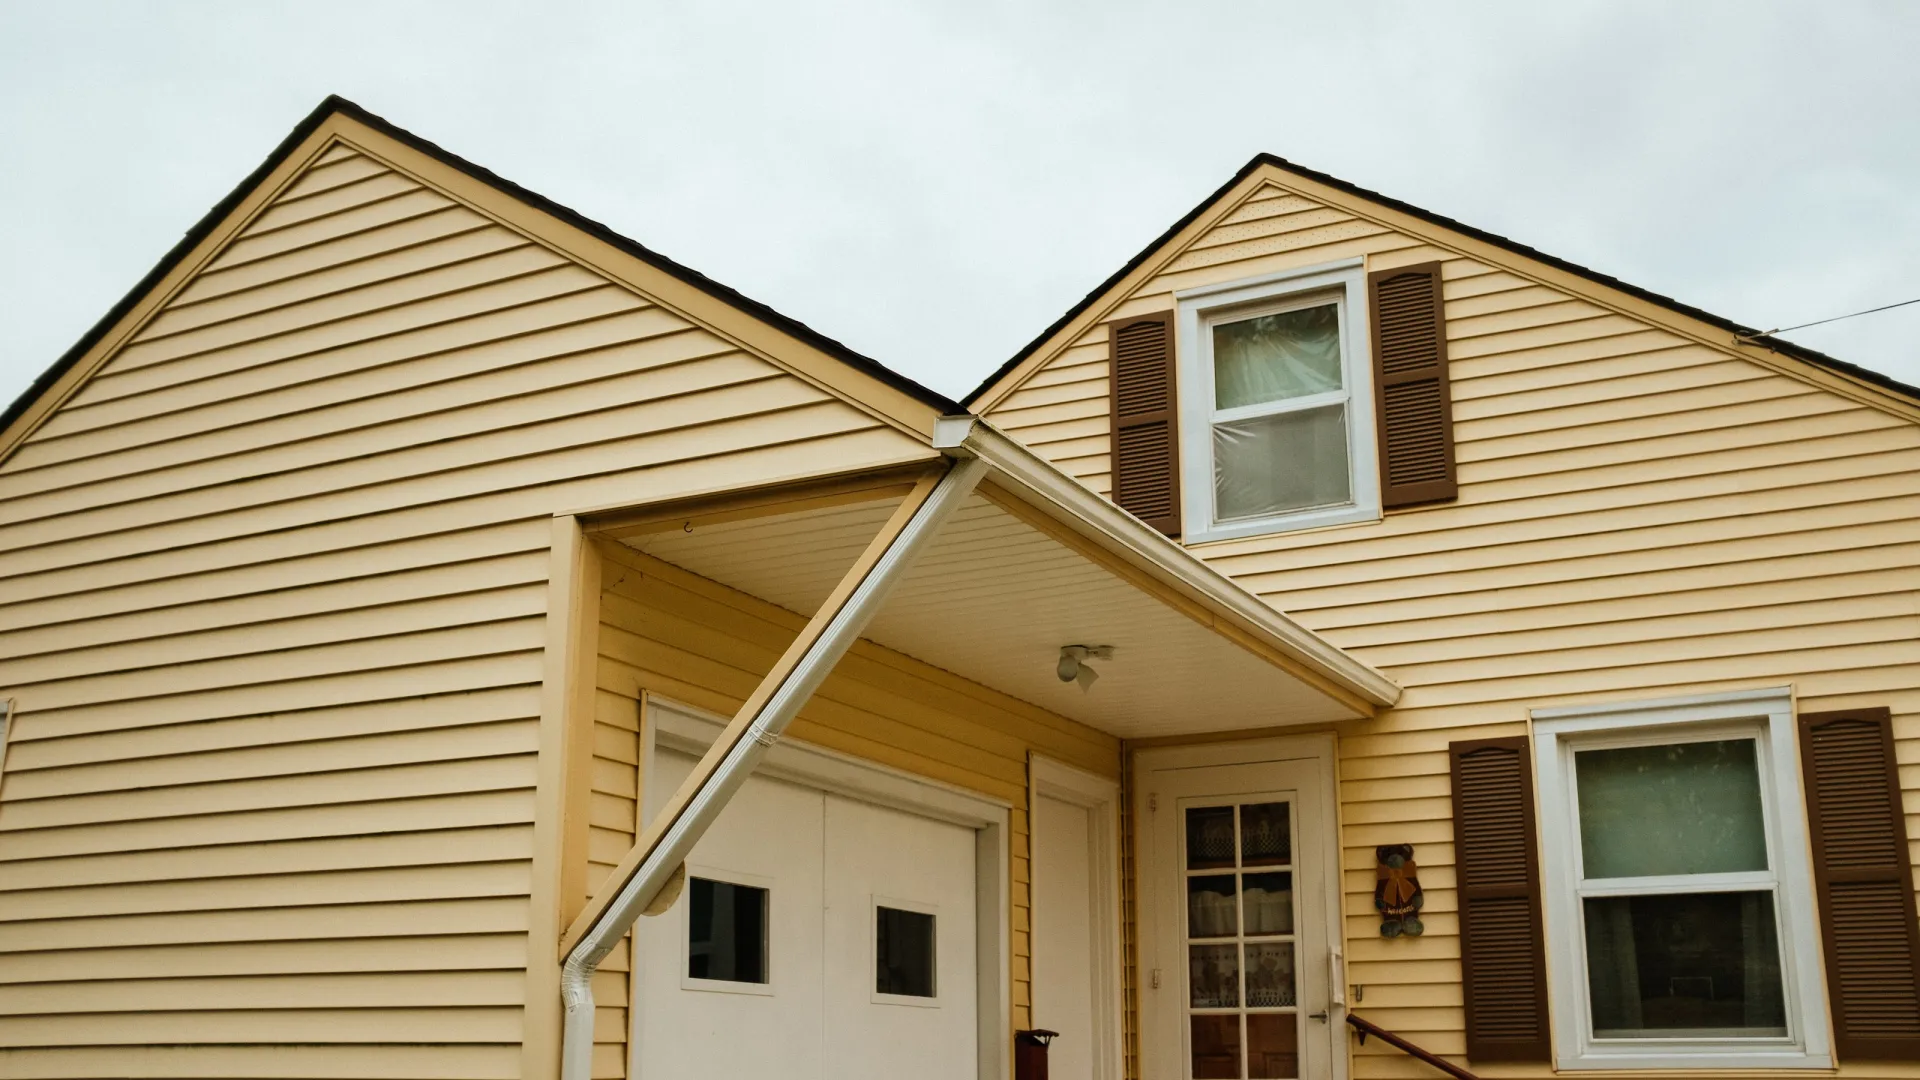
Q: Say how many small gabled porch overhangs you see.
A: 1